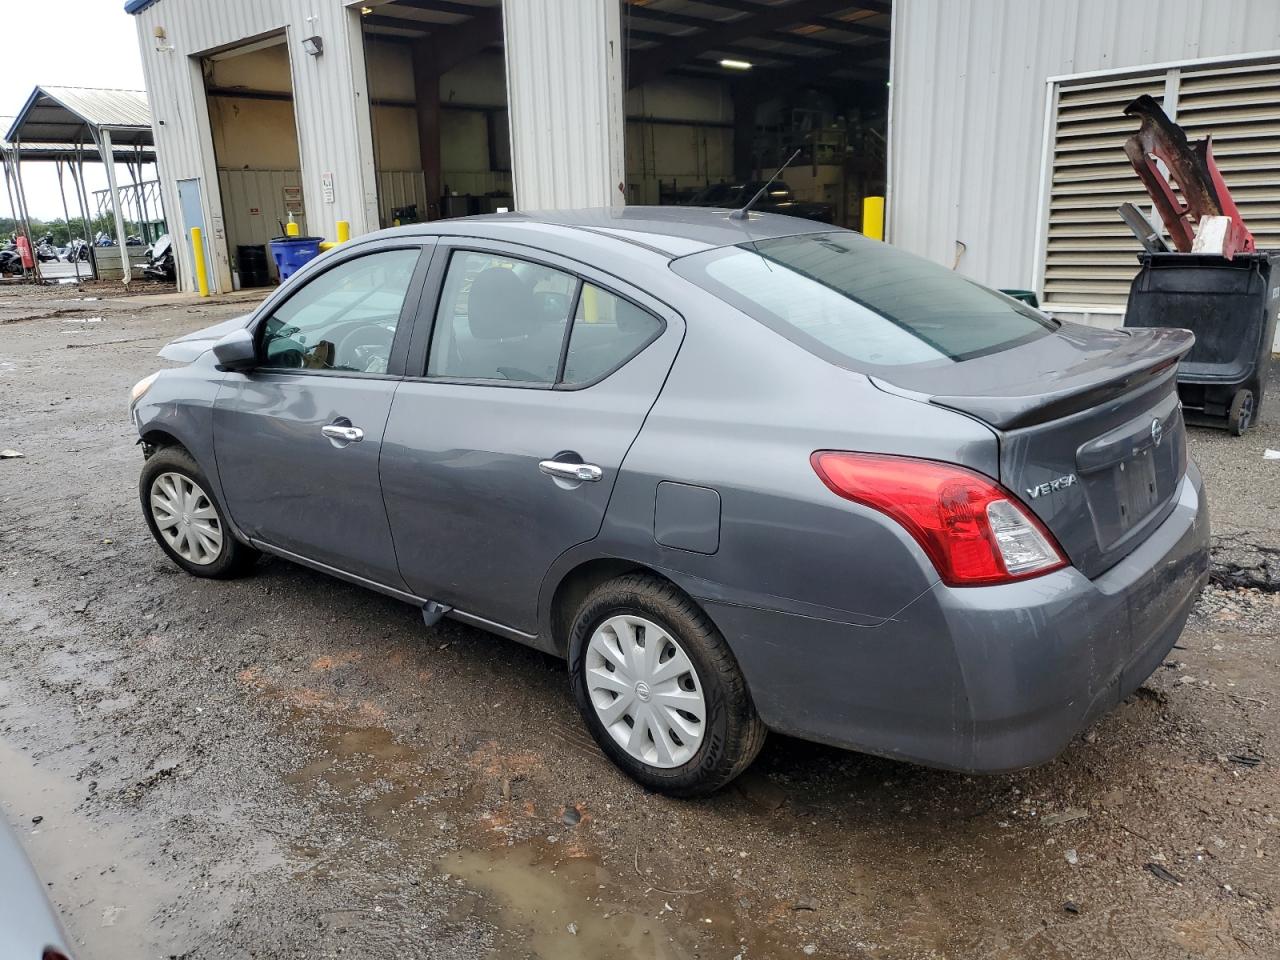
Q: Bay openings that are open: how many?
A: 3